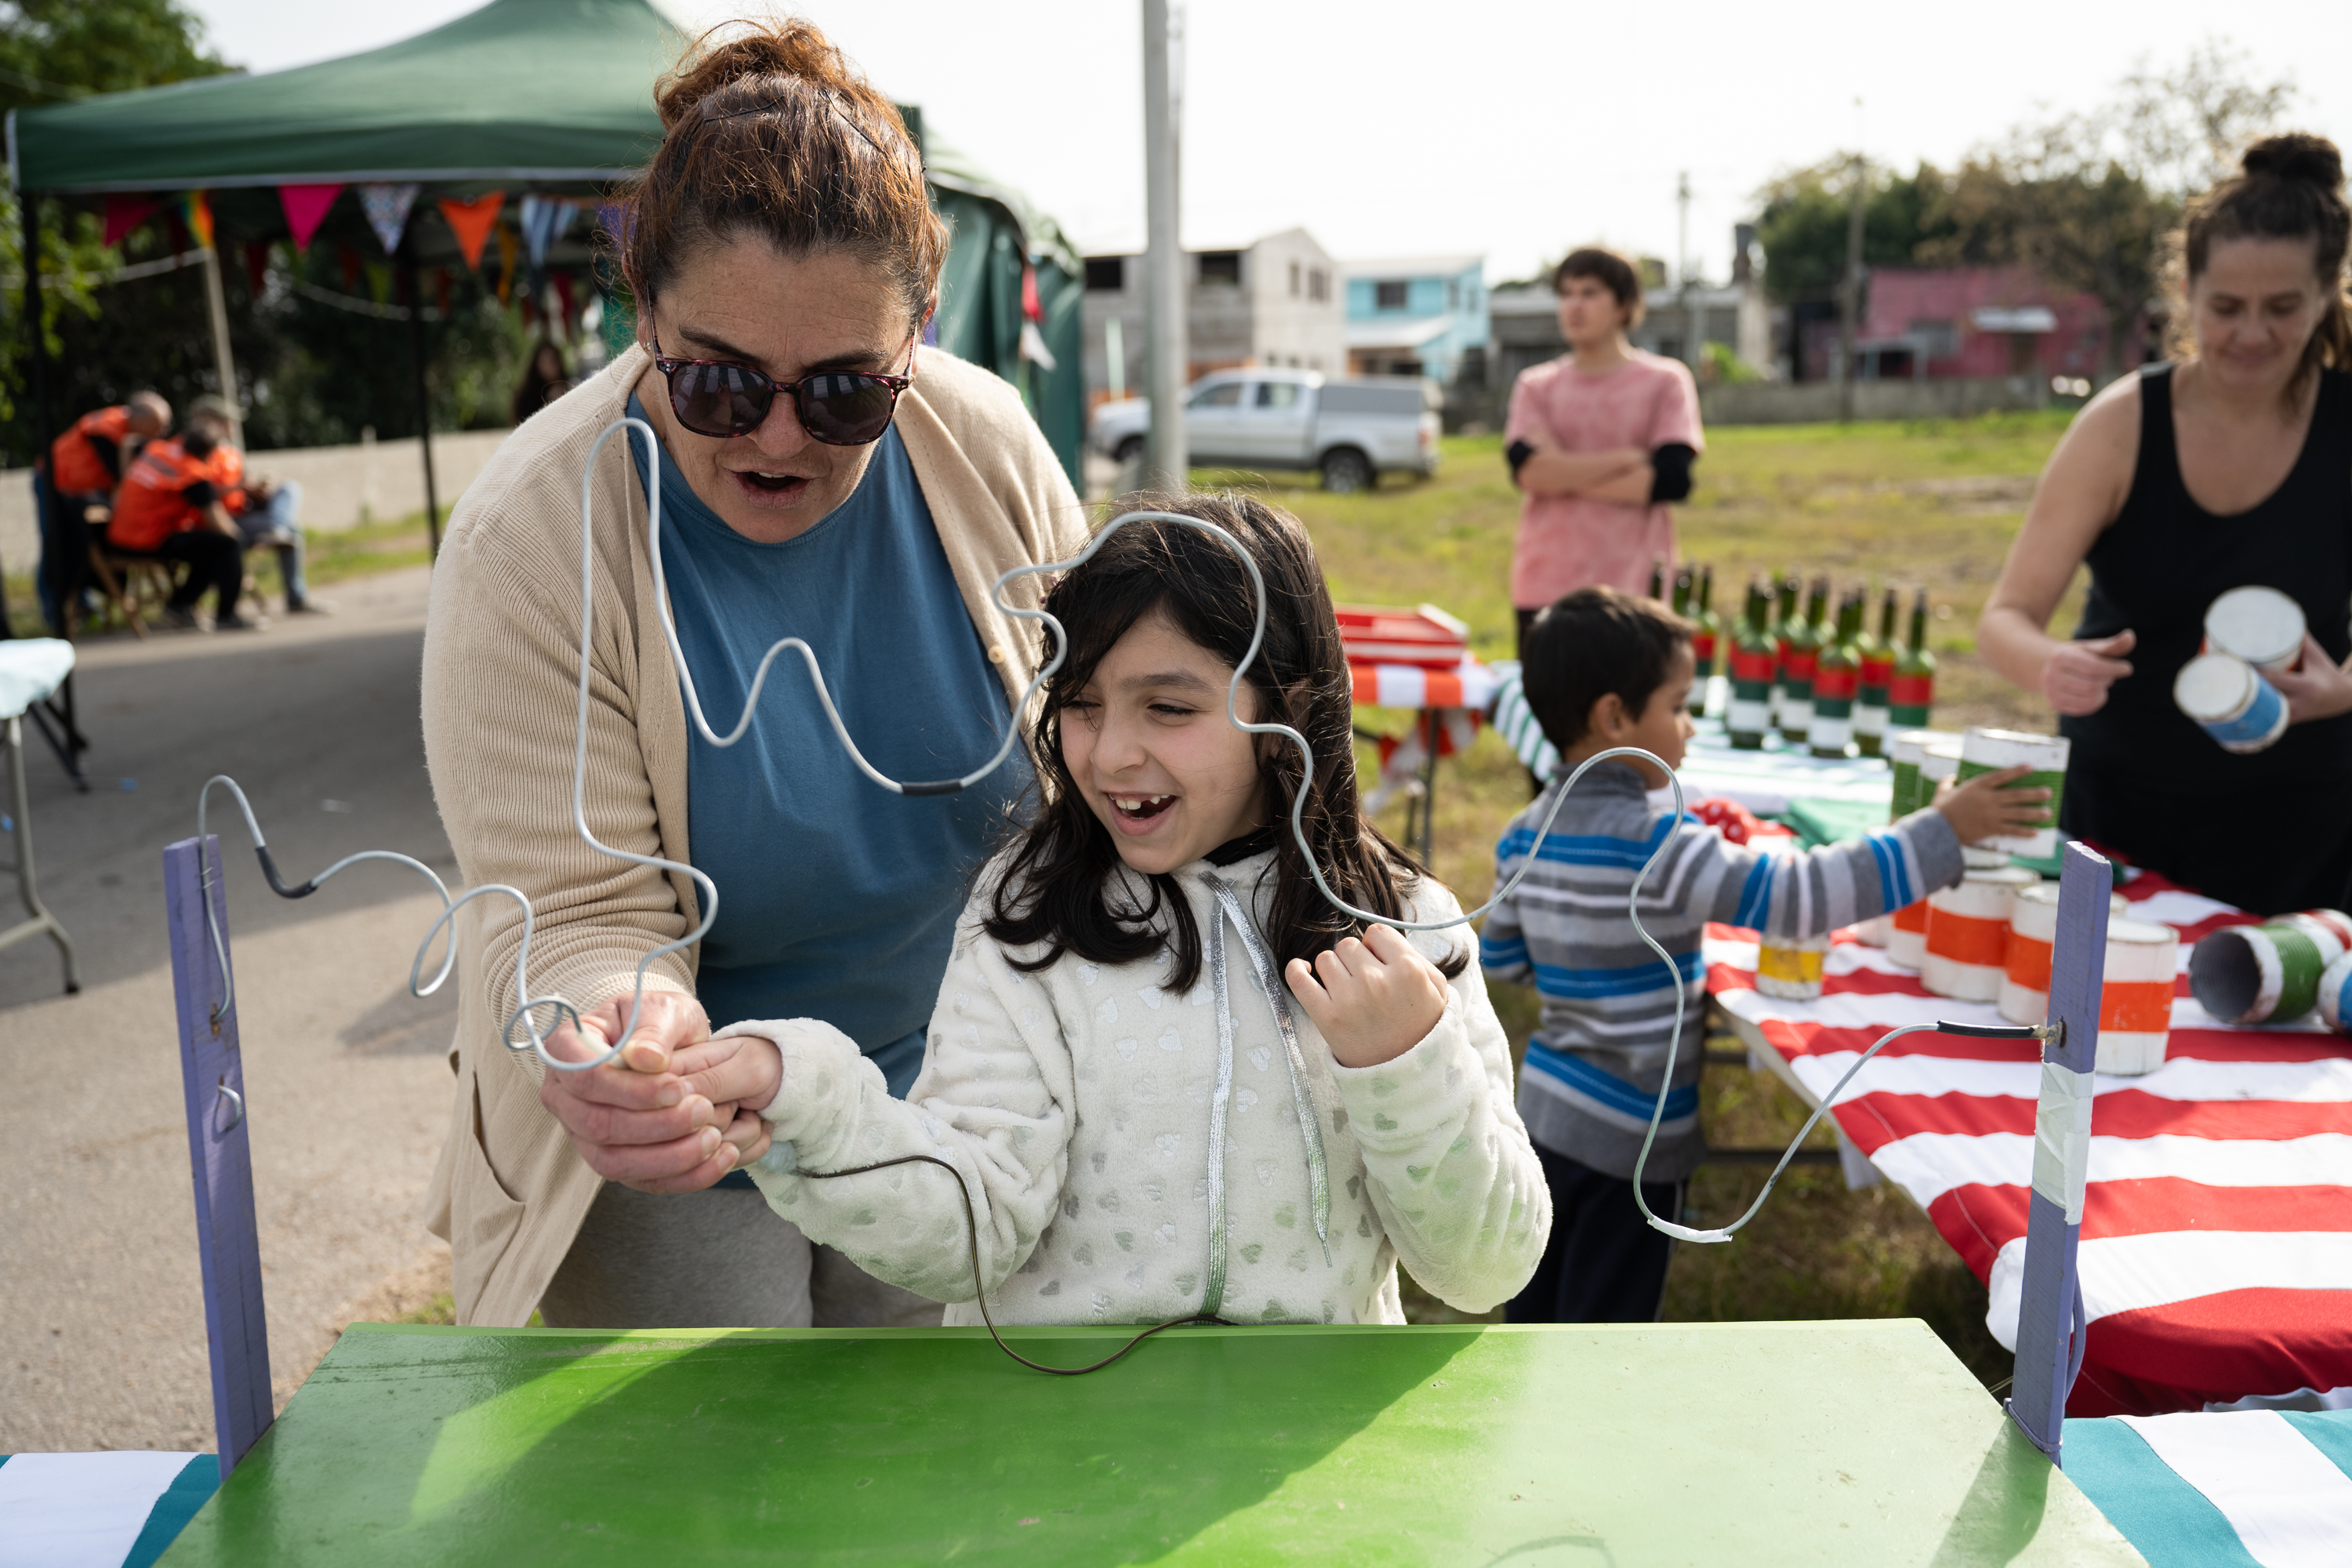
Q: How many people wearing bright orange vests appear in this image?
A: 3